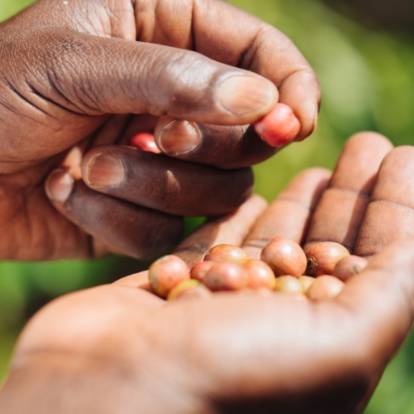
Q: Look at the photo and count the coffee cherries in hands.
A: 14